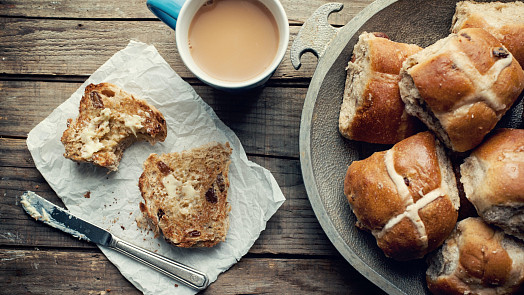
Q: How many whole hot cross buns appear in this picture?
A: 6